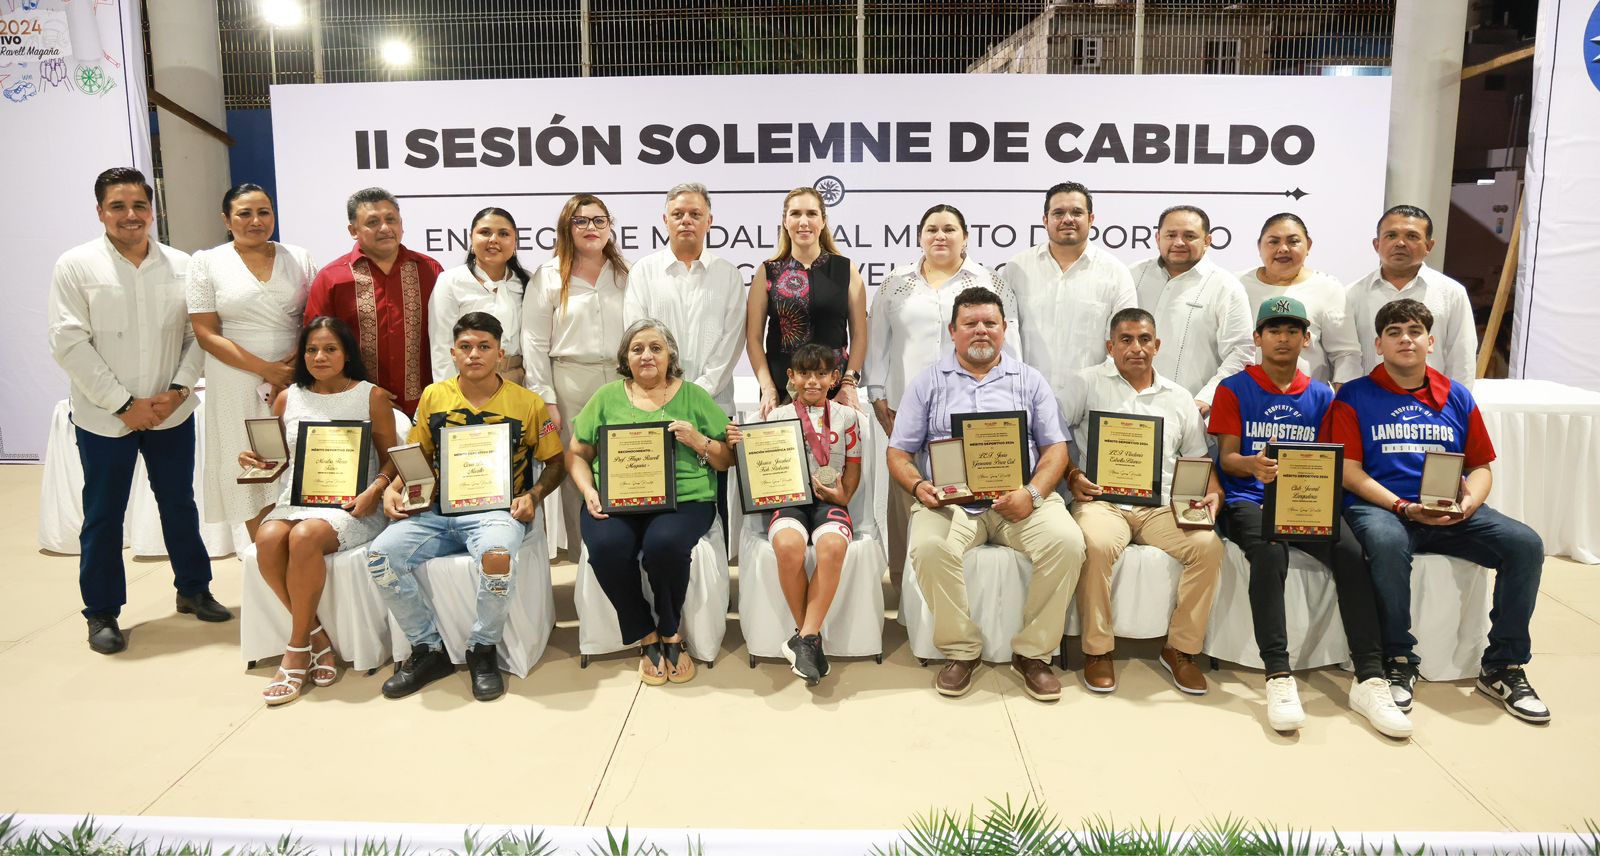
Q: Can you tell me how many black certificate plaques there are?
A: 7